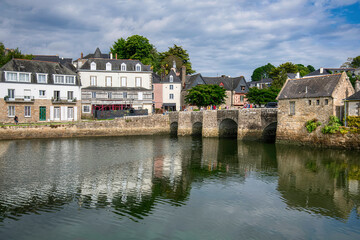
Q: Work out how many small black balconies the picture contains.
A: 2